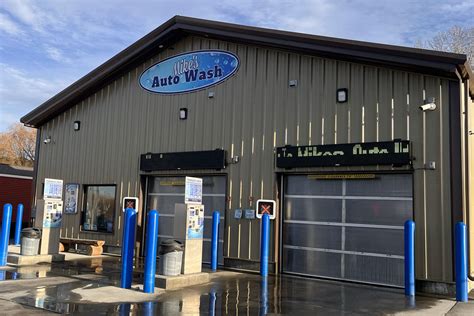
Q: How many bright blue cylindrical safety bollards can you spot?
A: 8